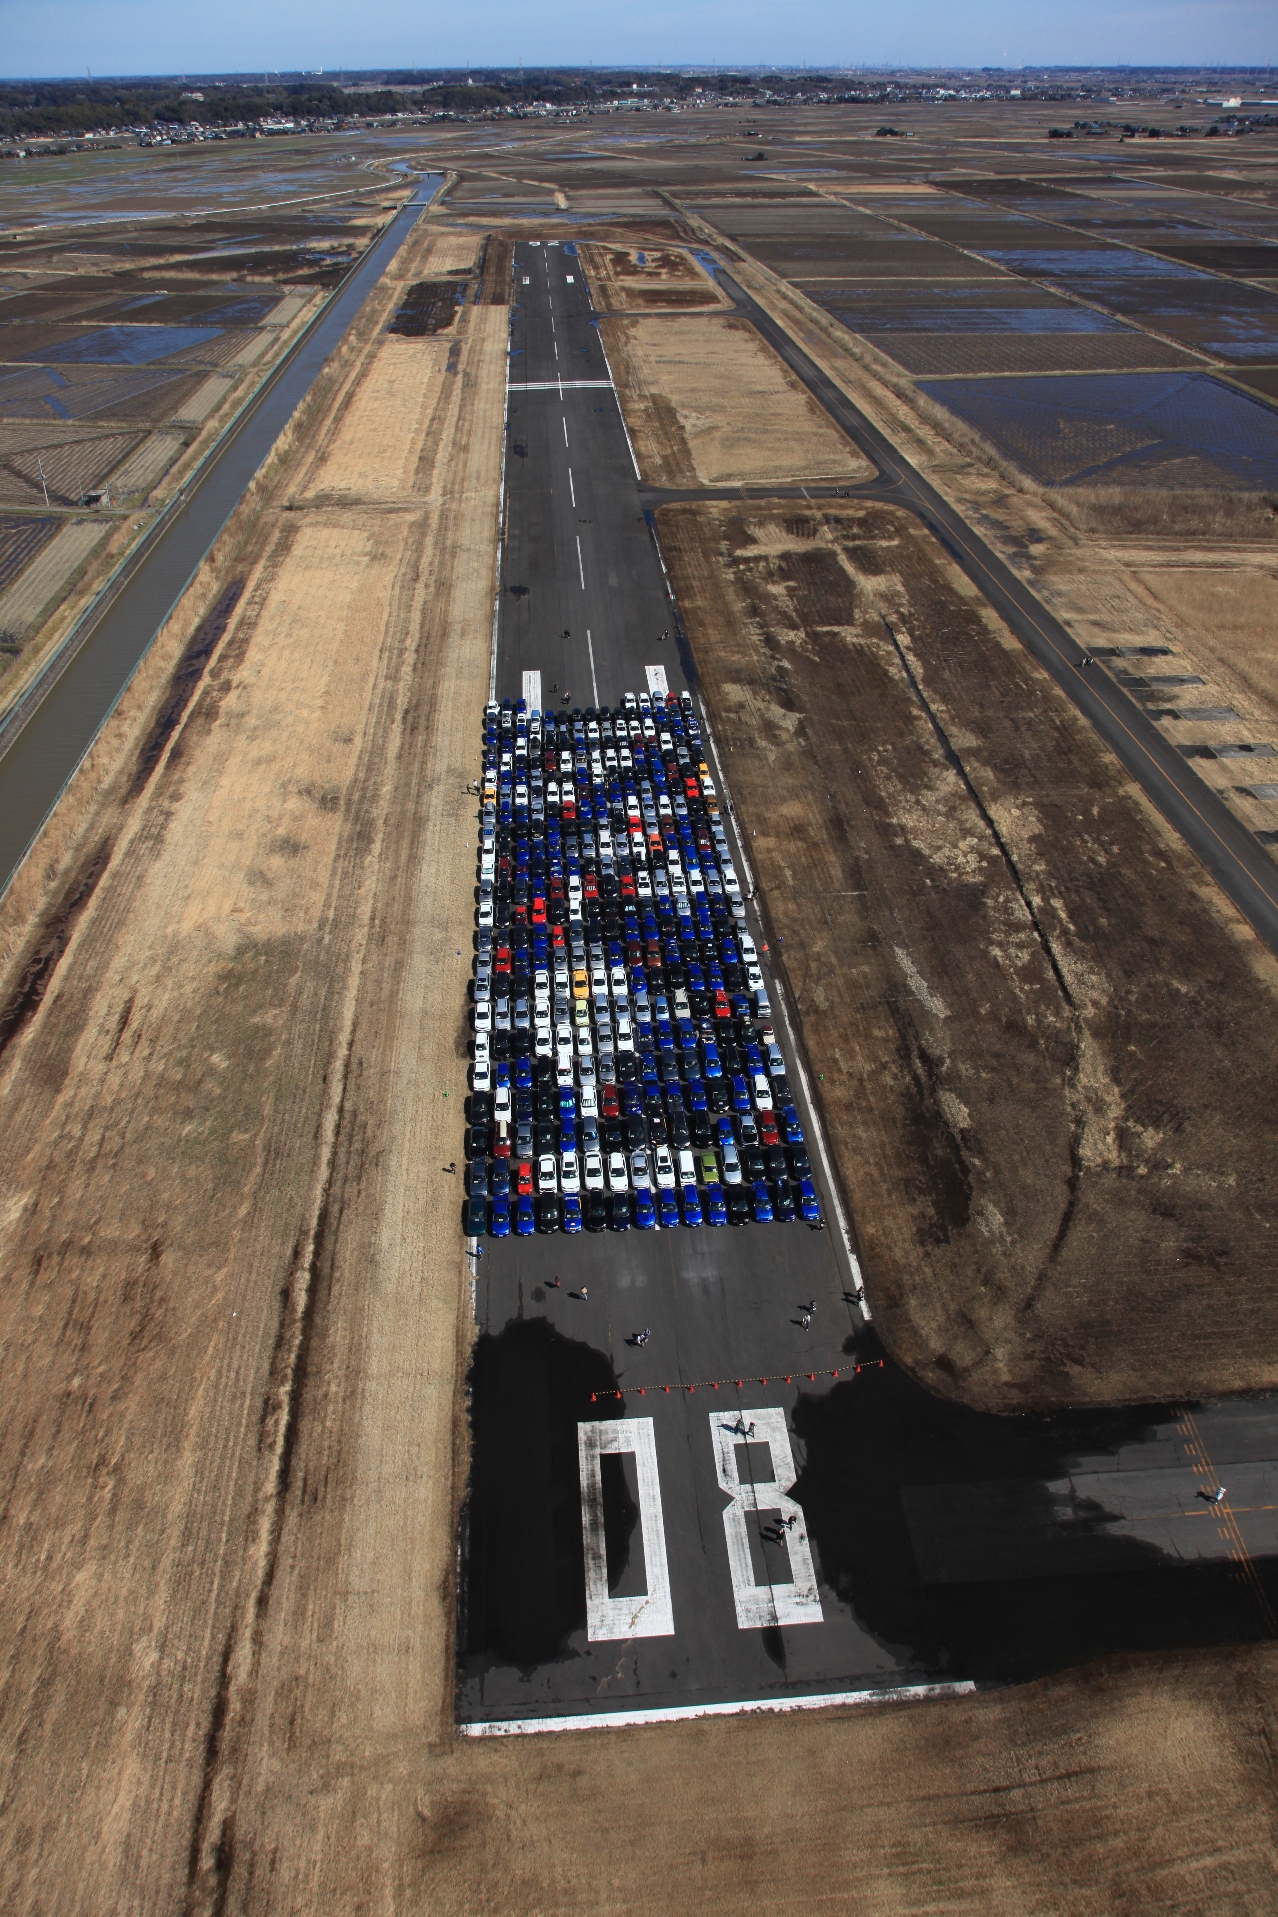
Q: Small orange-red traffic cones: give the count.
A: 13